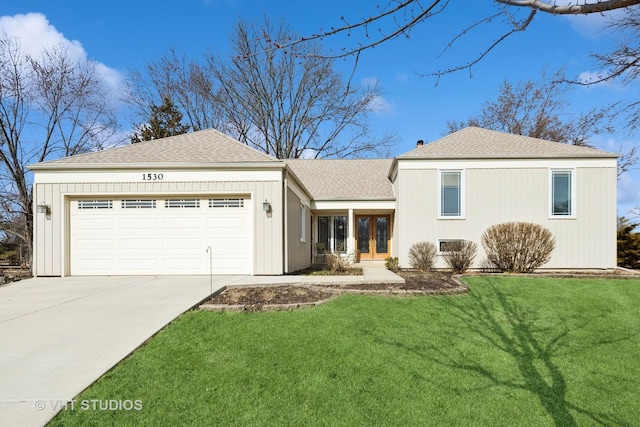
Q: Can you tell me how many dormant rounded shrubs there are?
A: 3